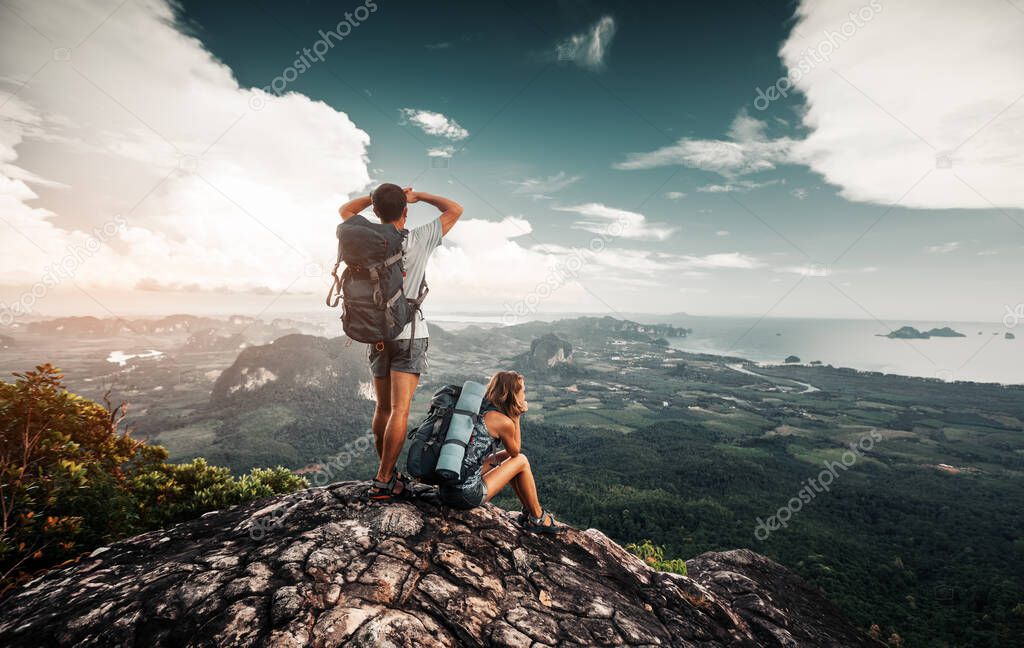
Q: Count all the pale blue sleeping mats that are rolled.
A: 1